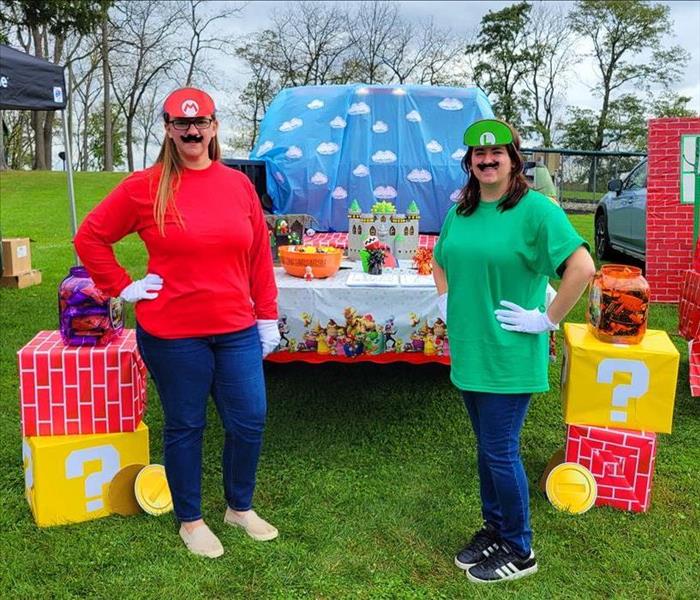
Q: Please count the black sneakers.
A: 2